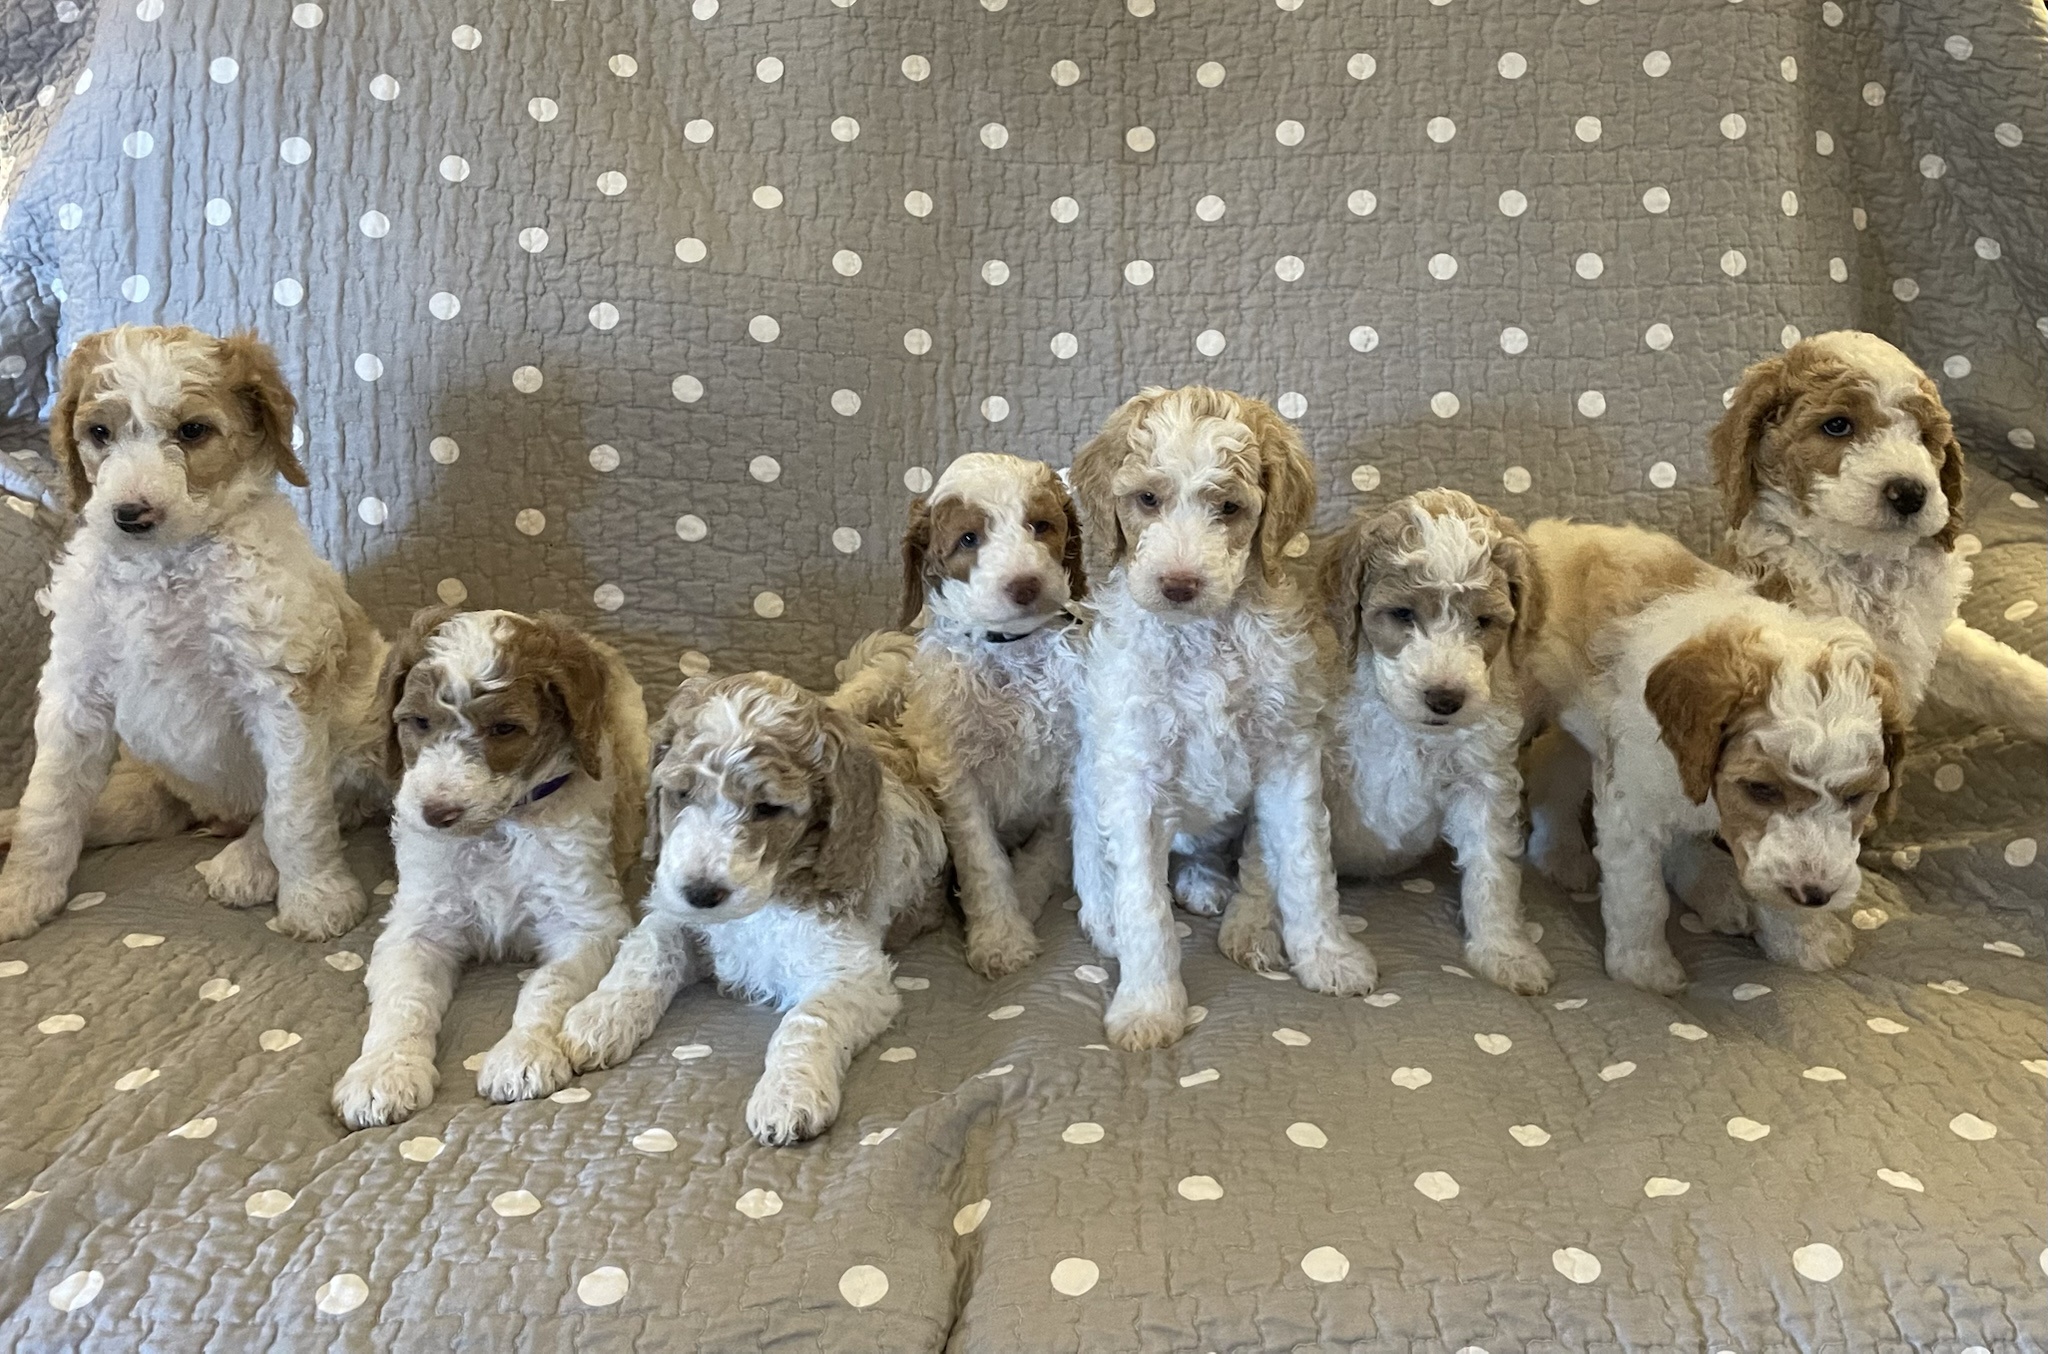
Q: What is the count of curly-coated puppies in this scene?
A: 8